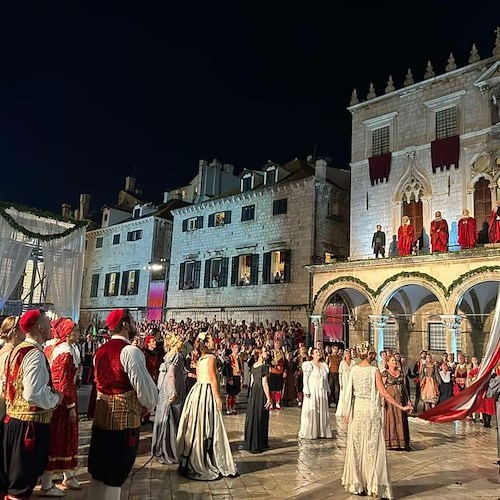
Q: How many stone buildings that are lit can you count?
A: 3